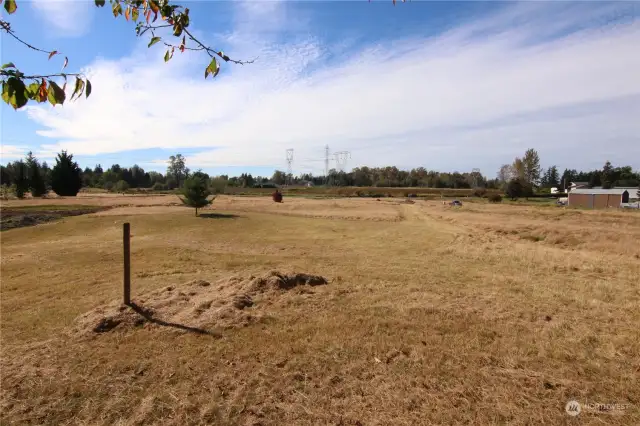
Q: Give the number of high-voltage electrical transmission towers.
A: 3